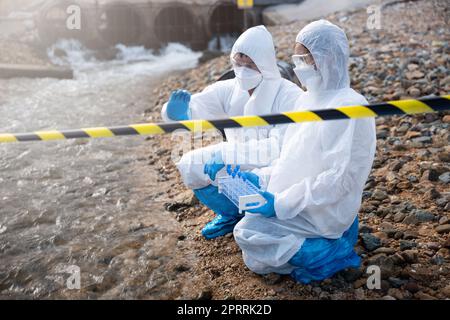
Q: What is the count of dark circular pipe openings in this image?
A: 4